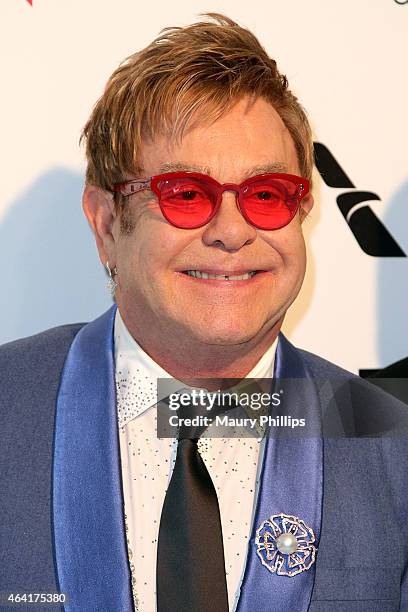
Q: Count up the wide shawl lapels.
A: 2